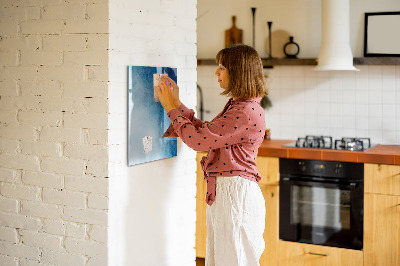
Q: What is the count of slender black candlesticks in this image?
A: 2